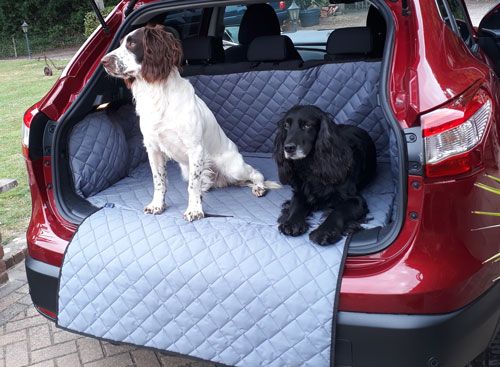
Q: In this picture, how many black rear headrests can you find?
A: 3